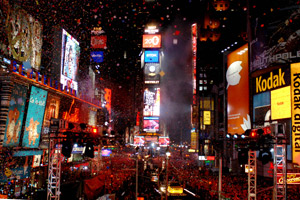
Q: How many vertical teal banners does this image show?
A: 2